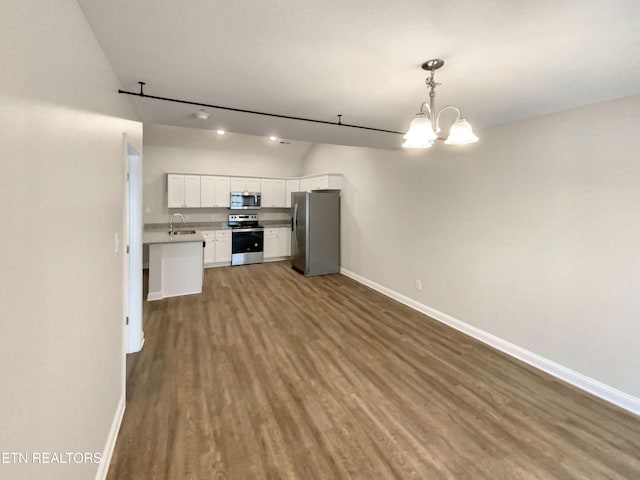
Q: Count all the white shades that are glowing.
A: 3